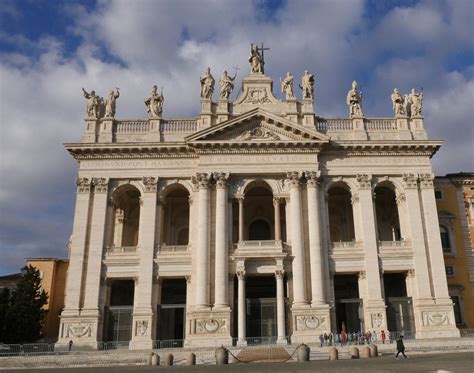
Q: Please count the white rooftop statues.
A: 11